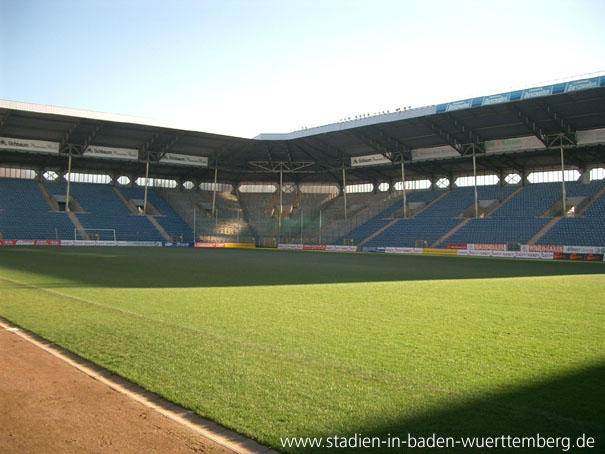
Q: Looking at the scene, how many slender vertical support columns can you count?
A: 8